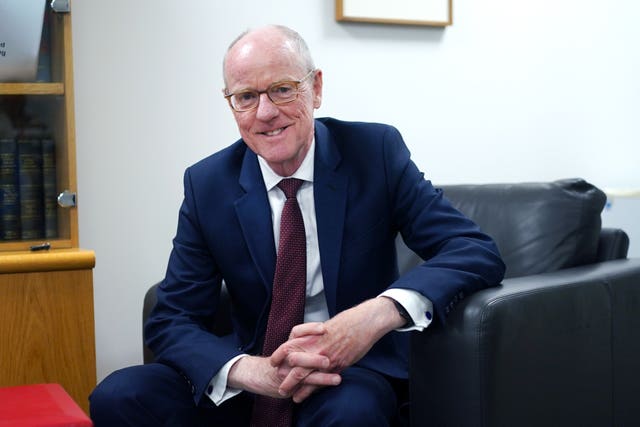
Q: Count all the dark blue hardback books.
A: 3